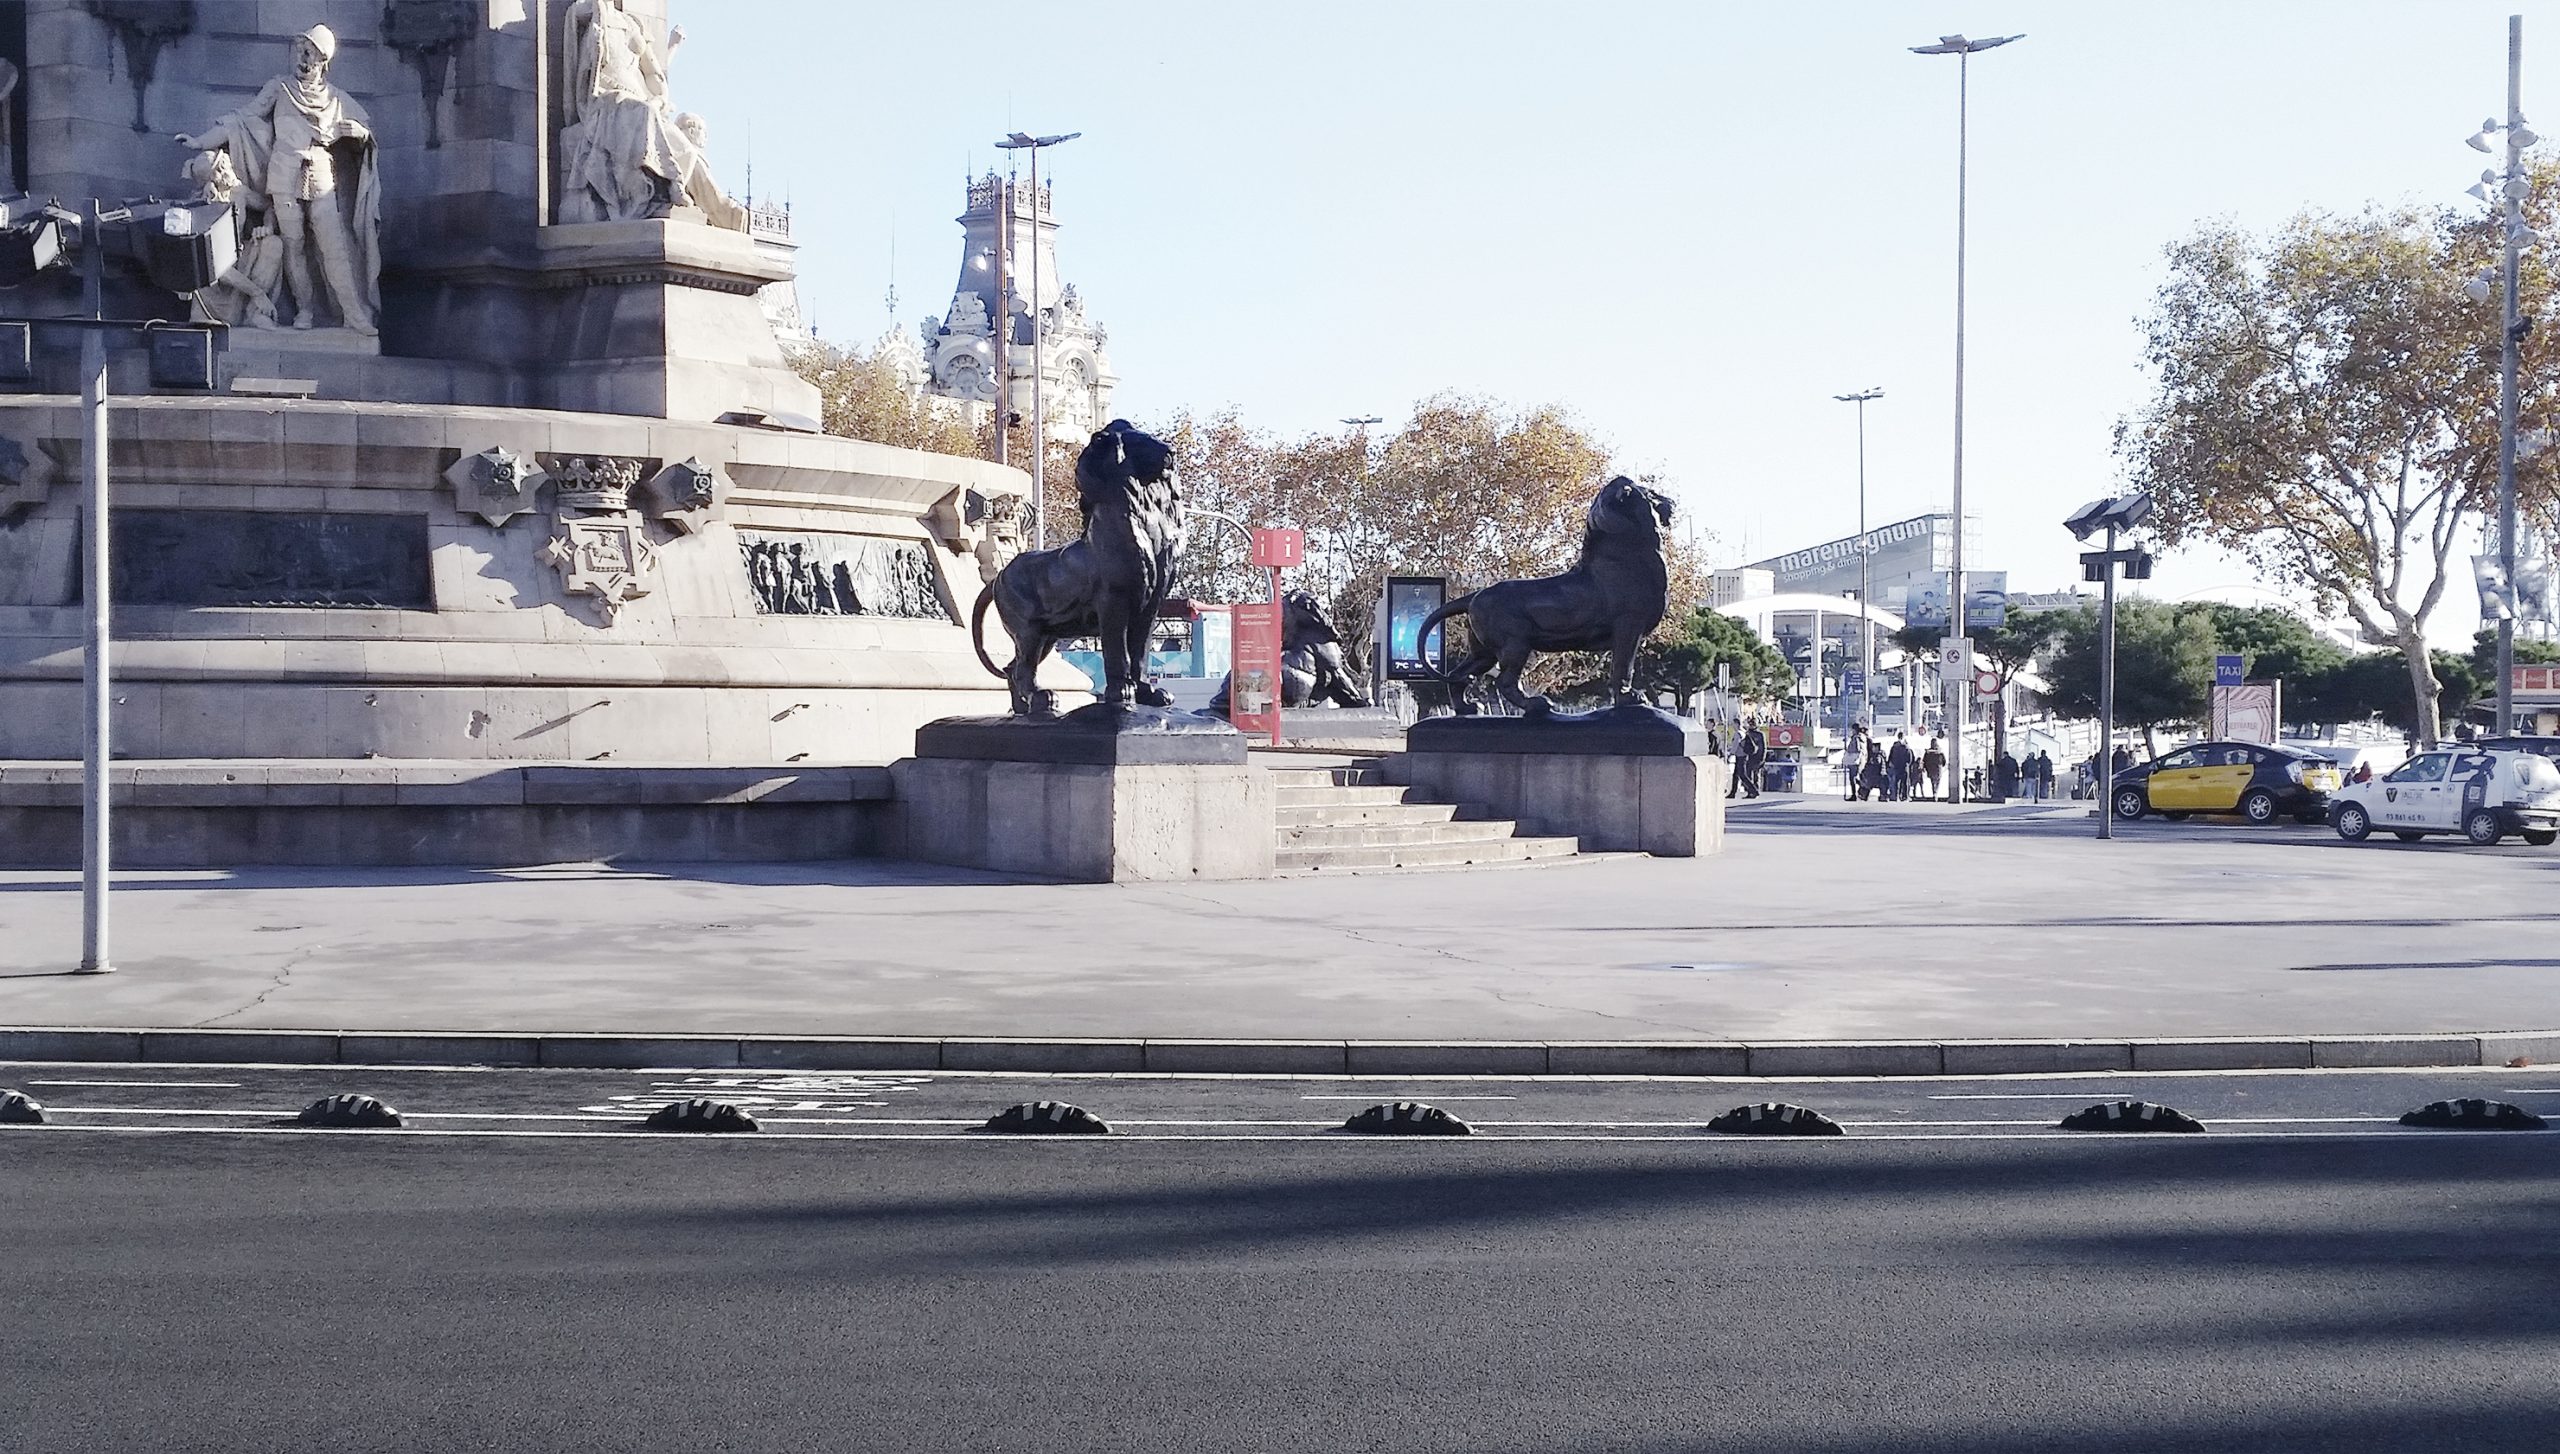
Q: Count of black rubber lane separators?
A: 8